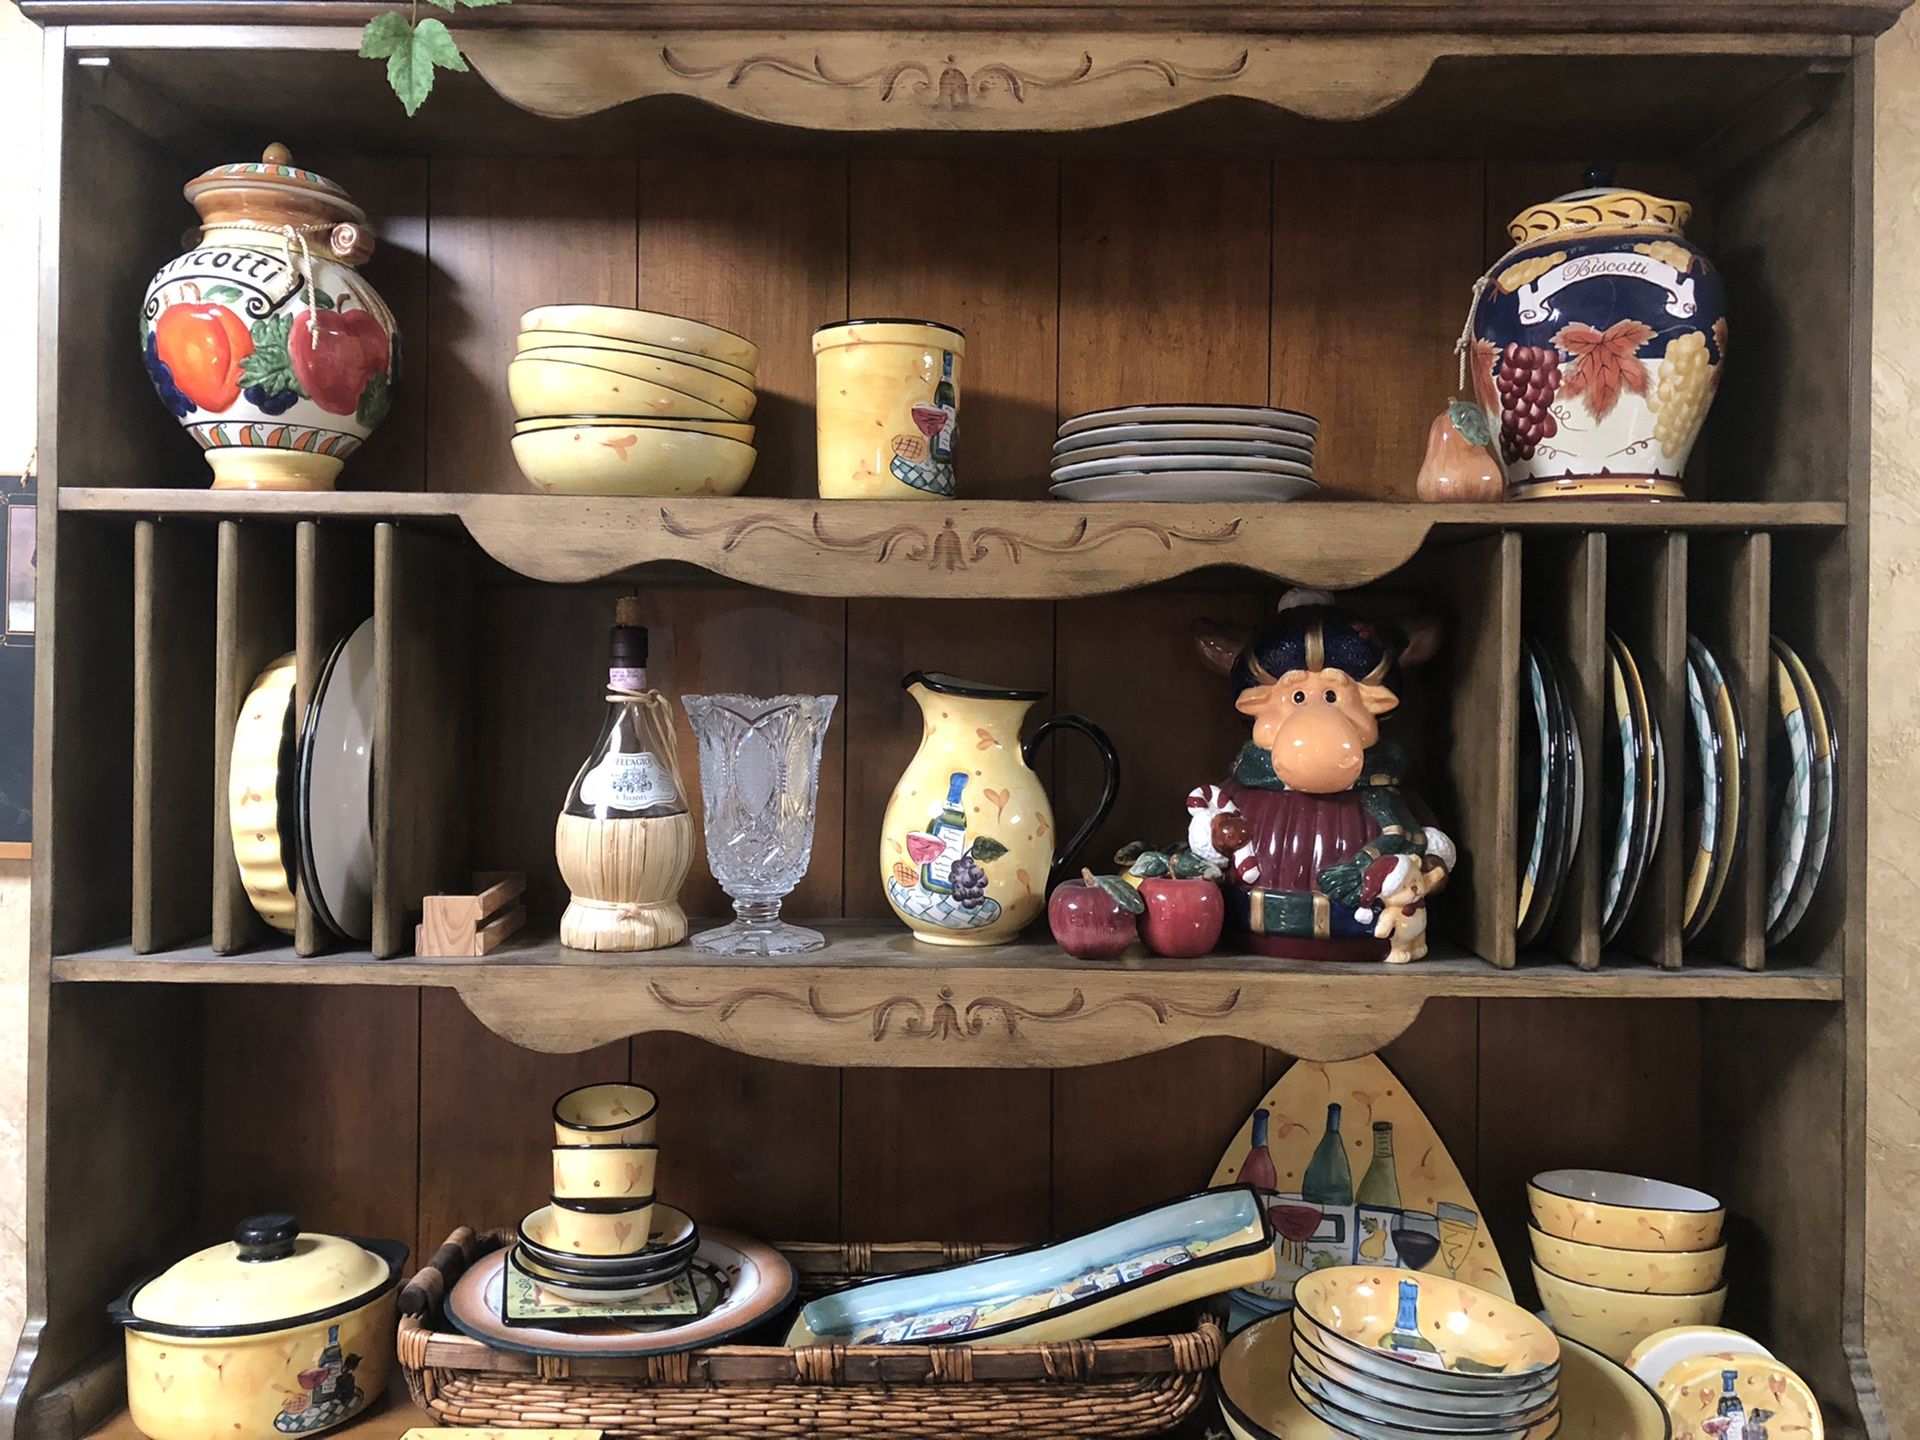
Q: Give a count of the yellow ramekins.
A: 3